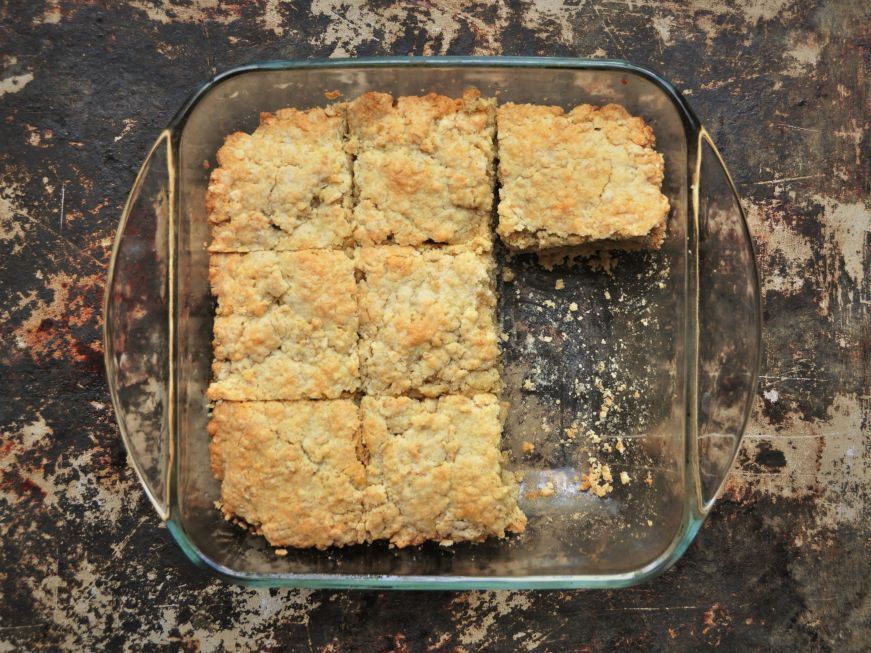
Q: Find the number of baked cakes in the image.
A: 7